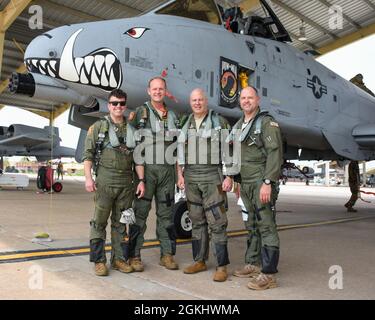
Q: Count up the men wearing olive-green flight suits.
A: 4